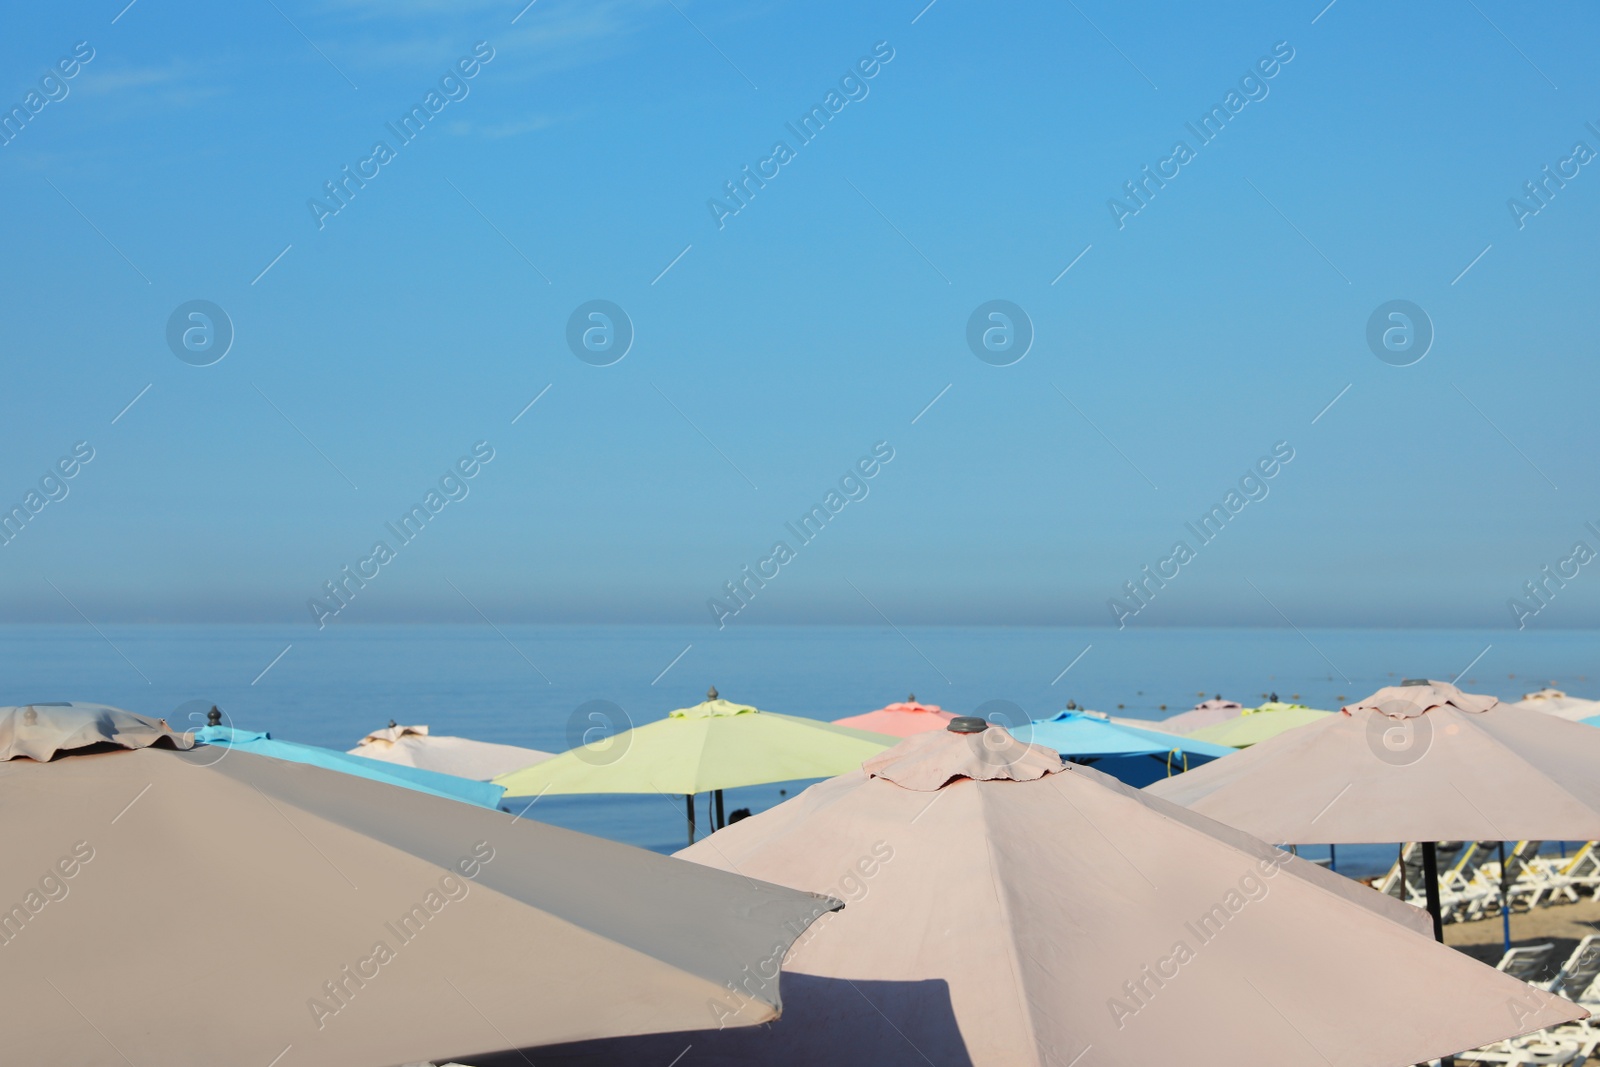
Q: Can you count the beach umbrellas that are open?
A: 13